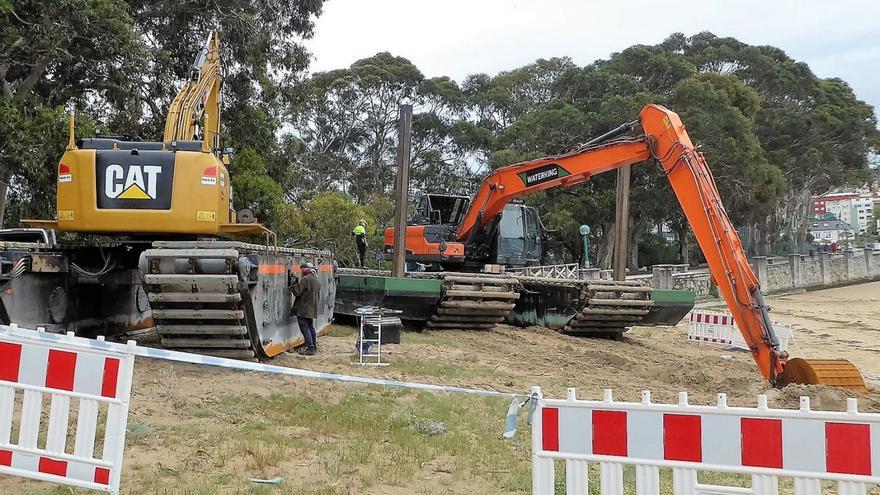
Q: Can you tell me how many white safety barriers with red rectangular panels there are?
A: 3